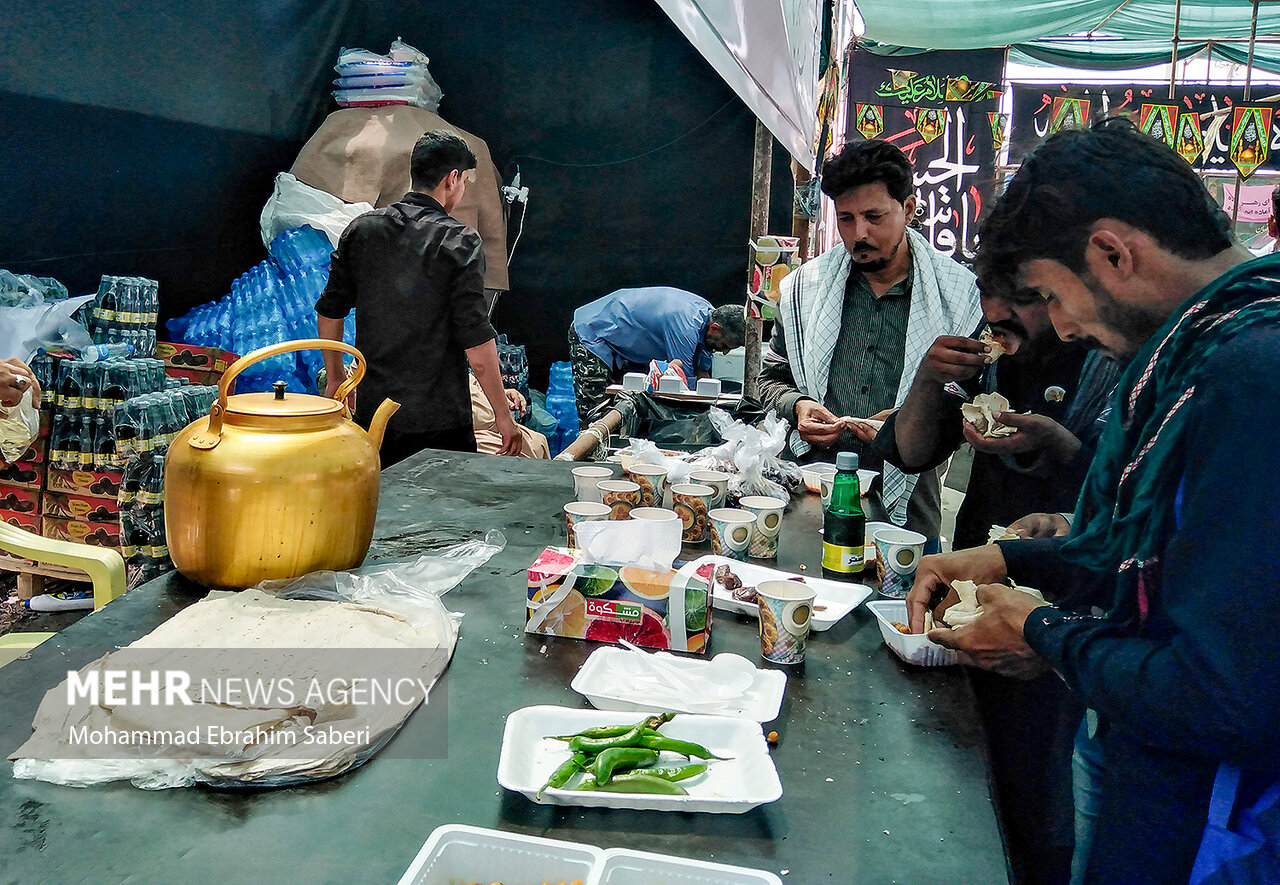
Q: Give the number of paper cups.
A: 12